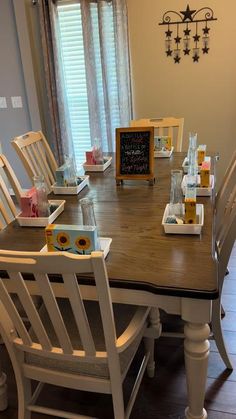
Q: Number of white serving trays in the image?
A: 8